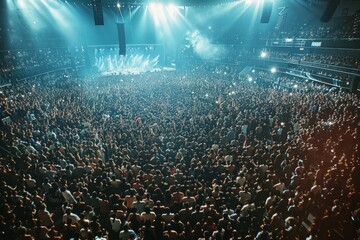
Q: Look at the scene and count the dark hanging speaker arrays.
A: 4